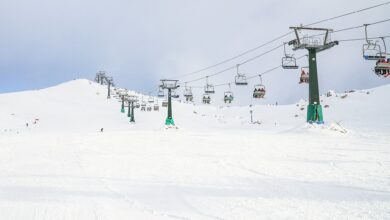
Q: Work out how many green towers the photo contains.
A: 5